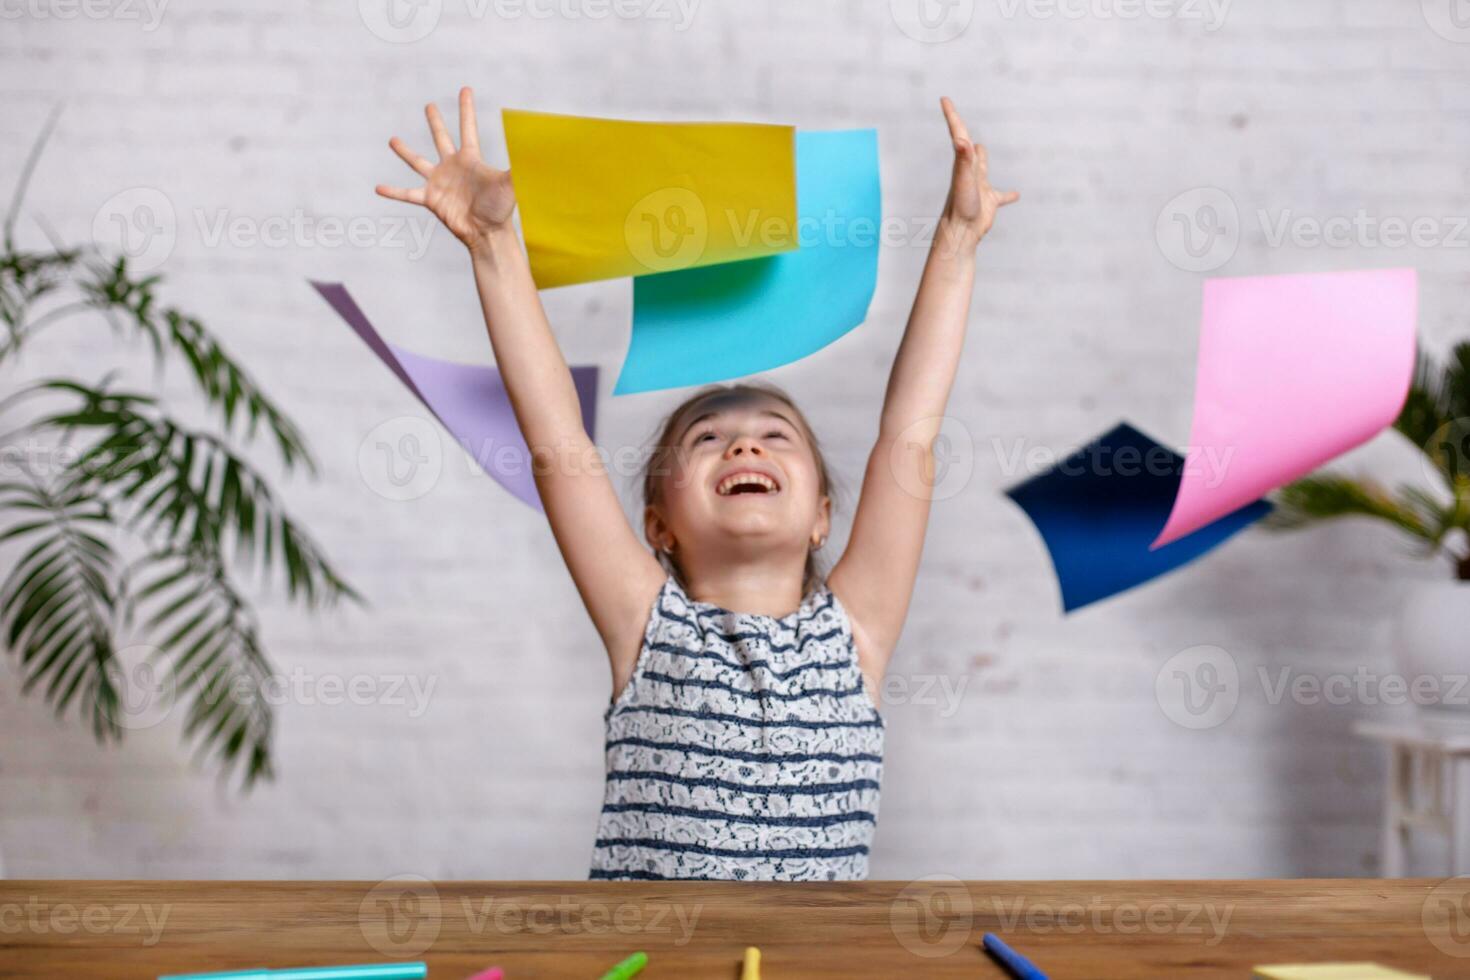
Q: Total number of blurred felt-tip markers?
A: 5